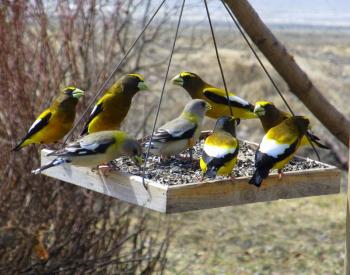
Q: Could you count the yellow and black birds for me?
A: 6